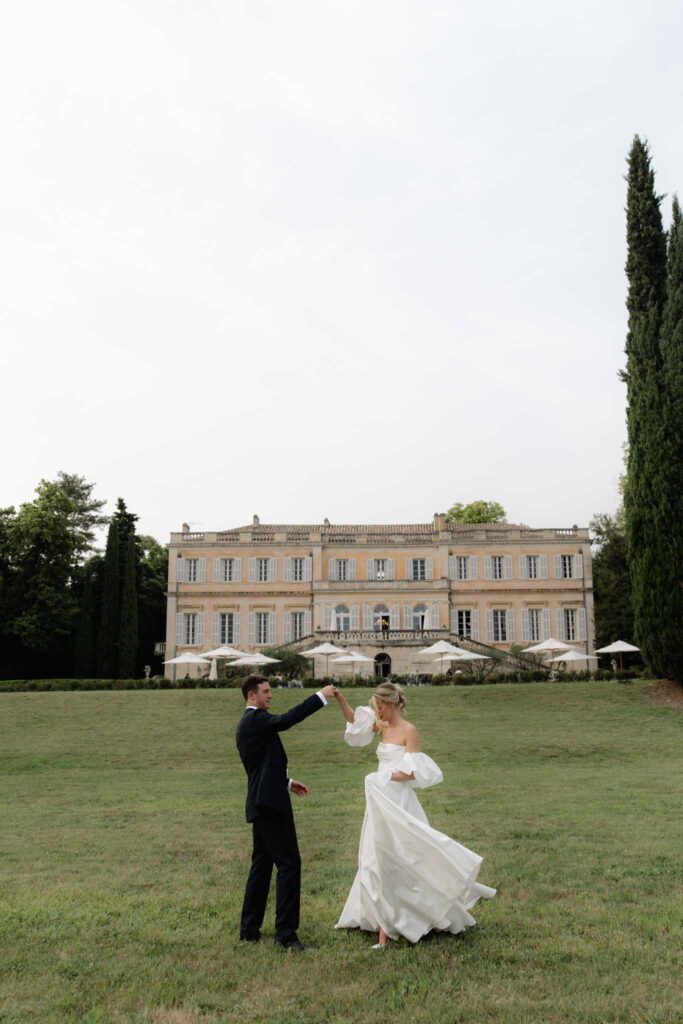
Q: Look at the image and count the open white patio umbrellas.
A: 10